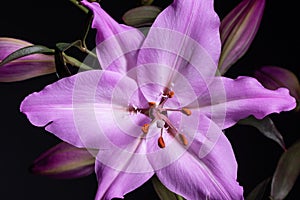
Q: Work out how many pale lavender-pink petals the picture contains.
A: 6